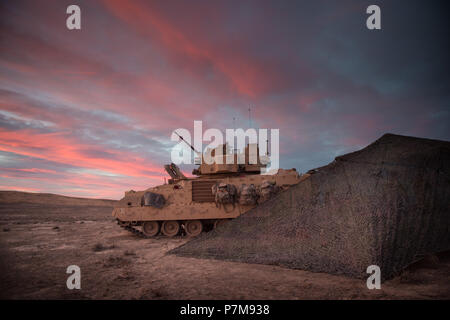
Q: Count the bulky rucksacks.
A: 3